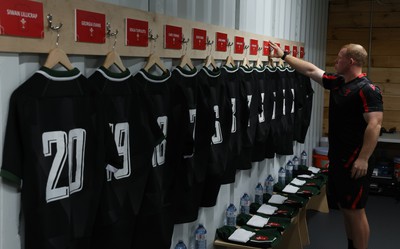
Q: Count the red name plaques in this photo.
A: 13